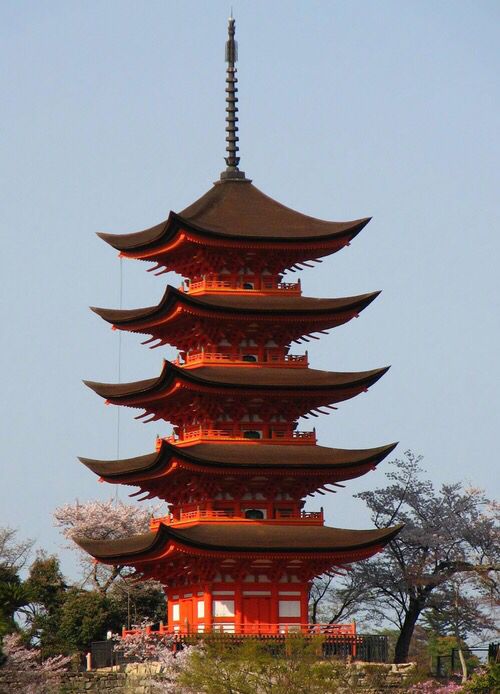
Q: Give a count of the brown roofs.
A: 5